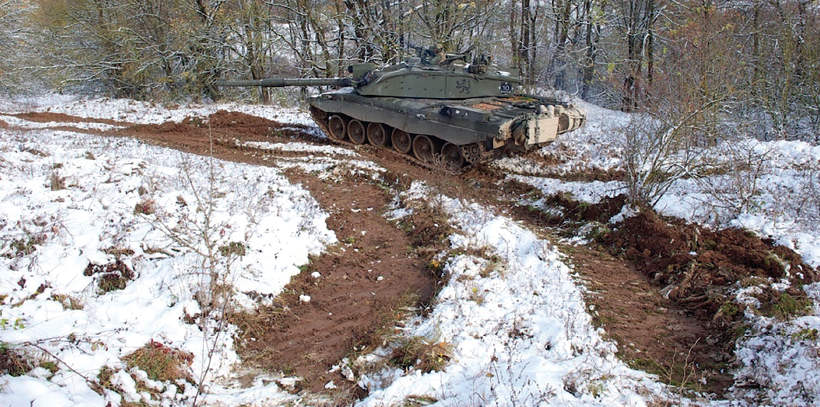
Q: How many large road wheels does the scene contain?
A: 6